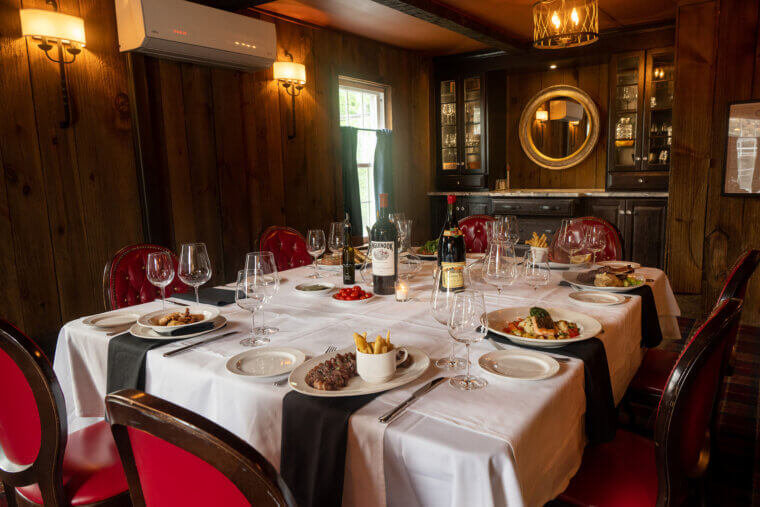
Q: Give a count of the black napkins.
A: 5